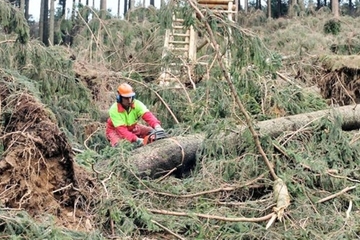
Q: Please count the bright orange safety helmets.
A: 1